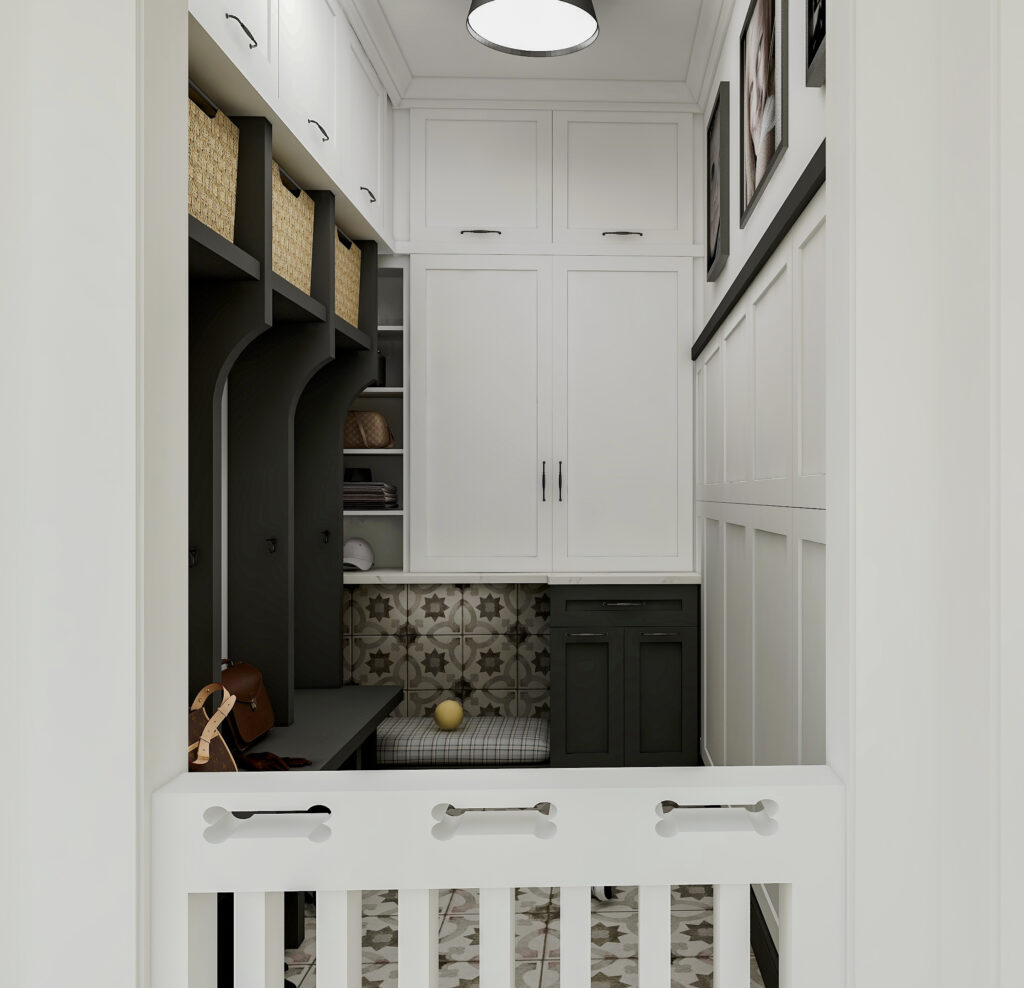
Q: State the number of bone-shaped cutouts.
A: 3